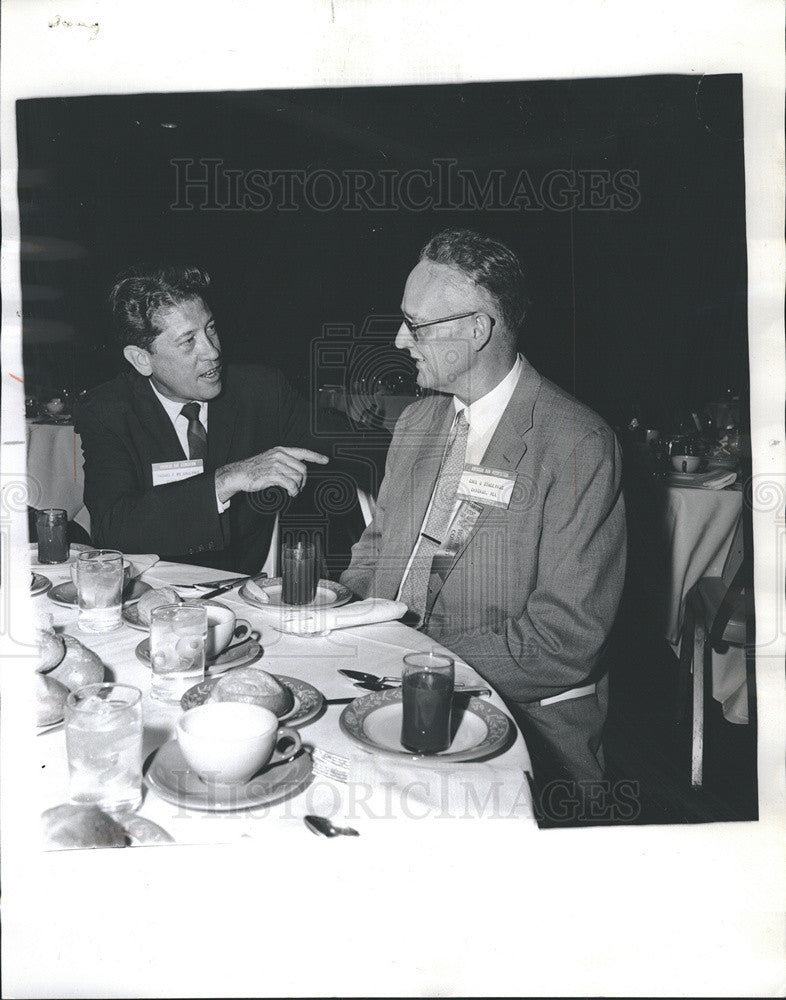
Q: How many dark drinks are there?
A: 3